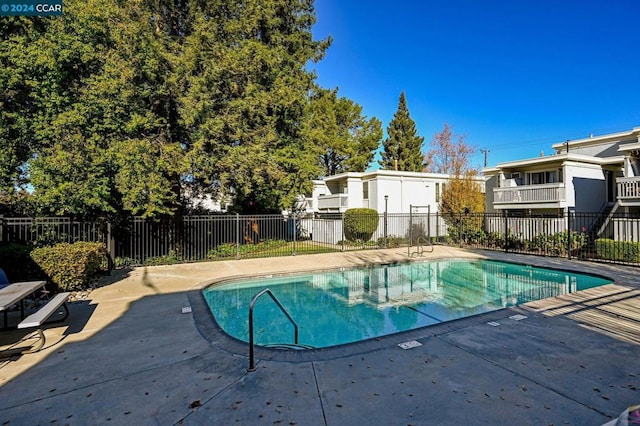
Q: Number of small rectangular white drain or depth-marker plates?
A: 4